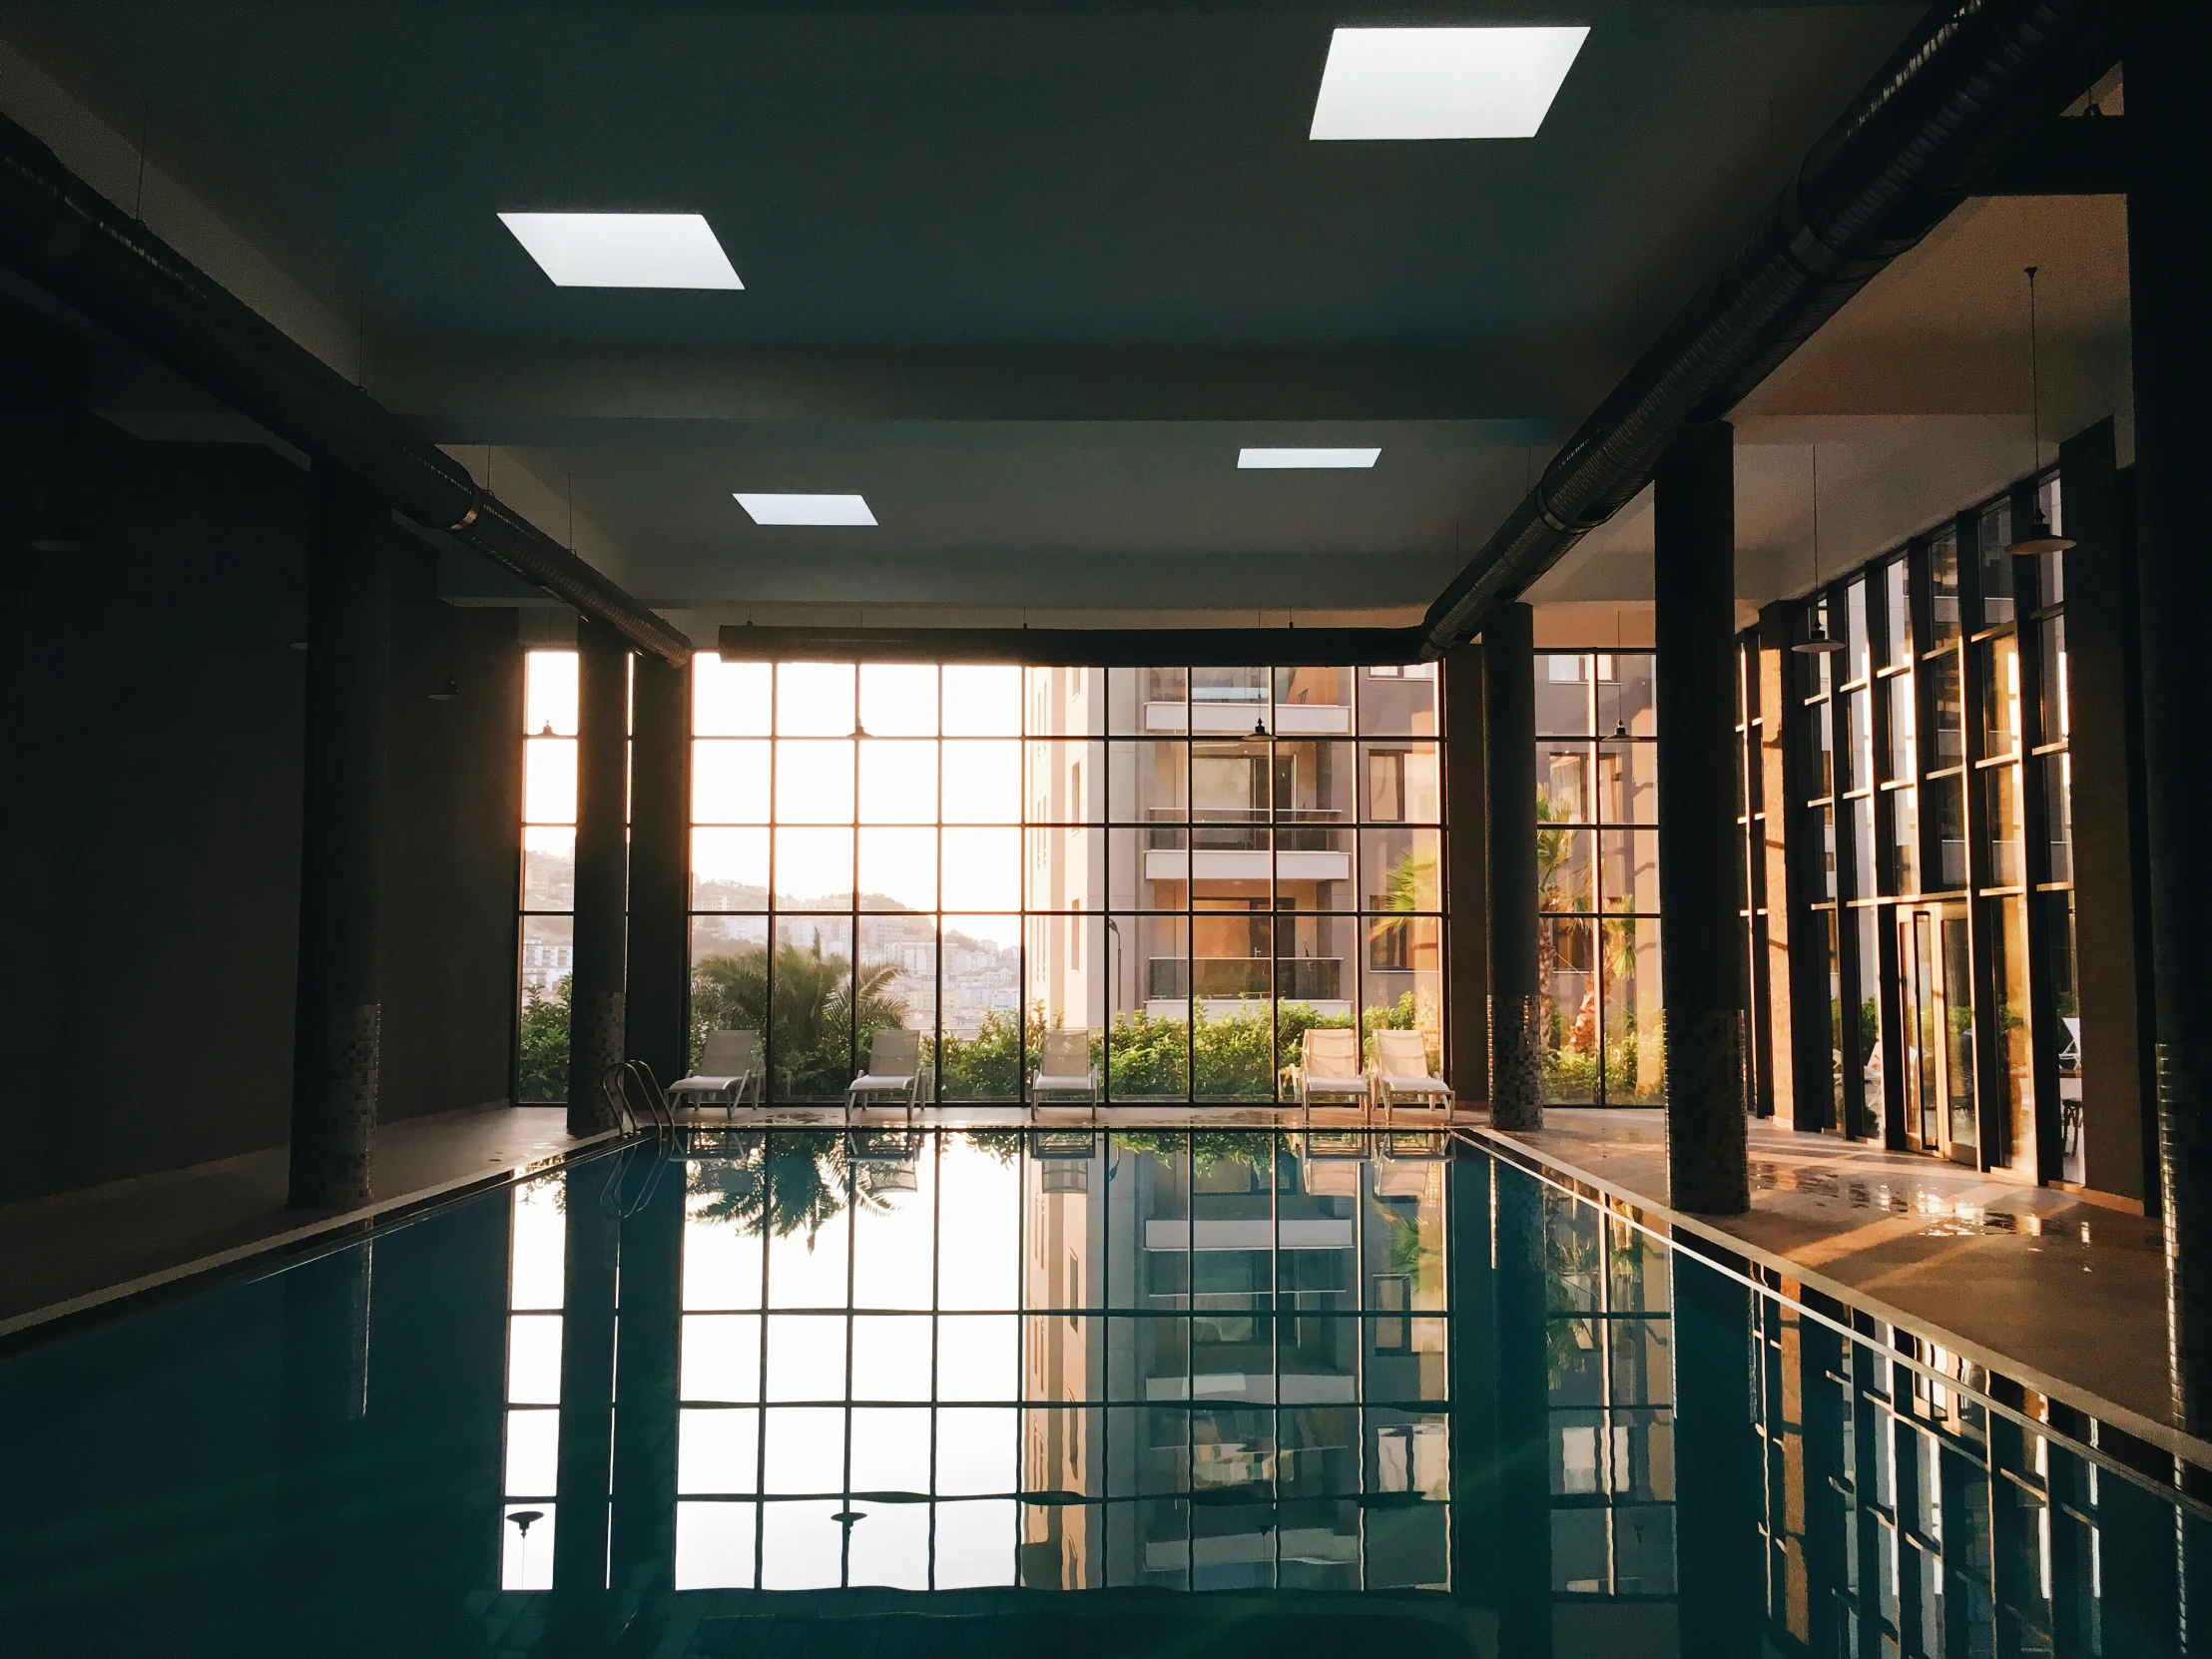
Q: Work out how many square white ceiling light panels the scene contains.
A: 4